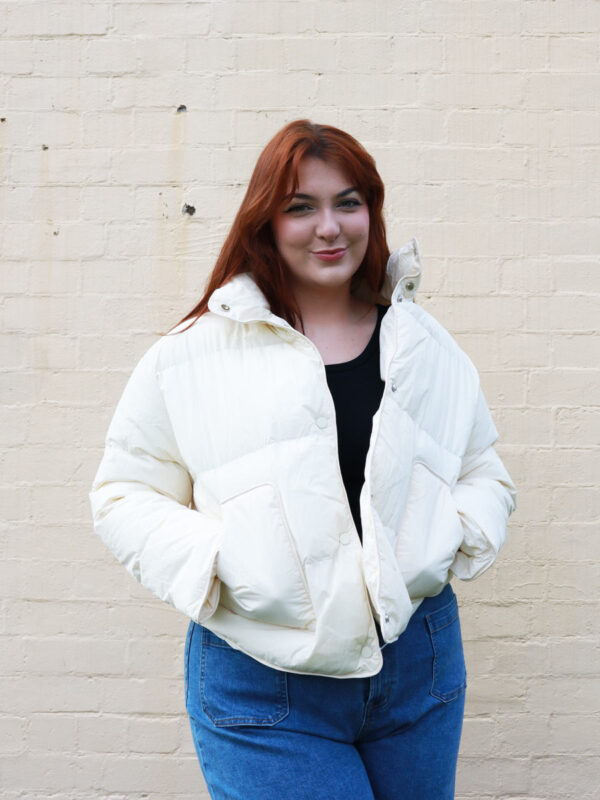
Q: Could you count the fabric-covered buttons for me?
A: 3